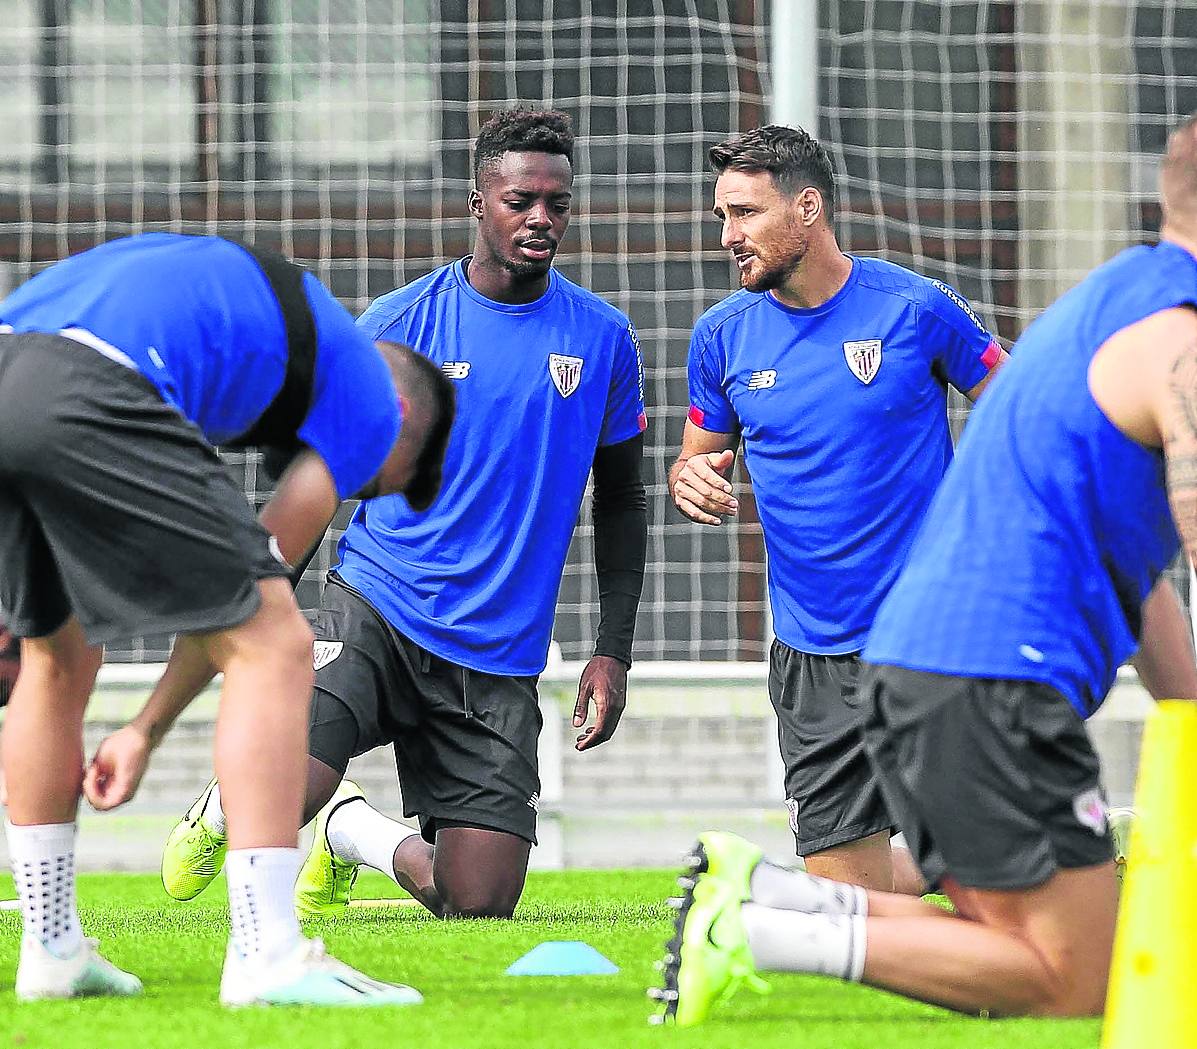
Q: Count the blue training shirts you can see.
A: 4